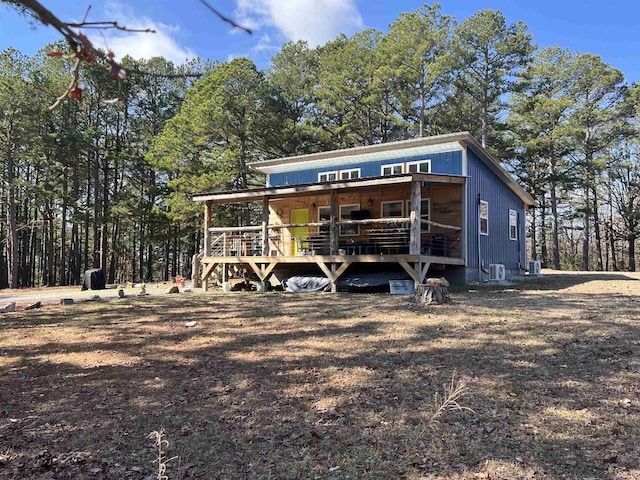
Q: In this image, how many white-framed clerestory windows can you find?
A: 4